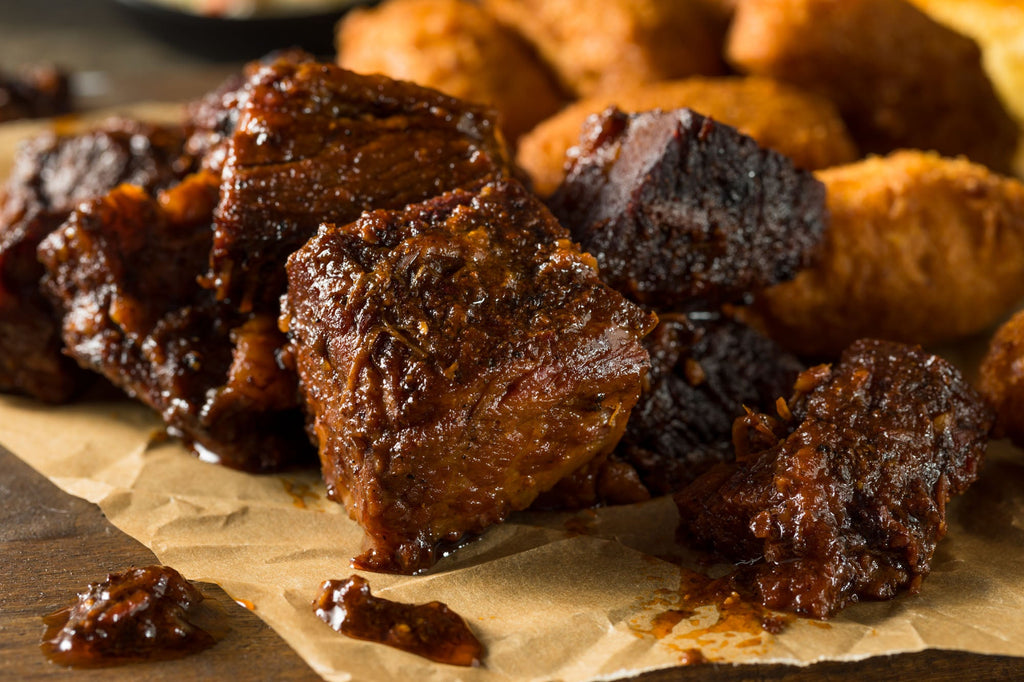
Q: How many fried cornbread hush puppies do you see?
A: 6